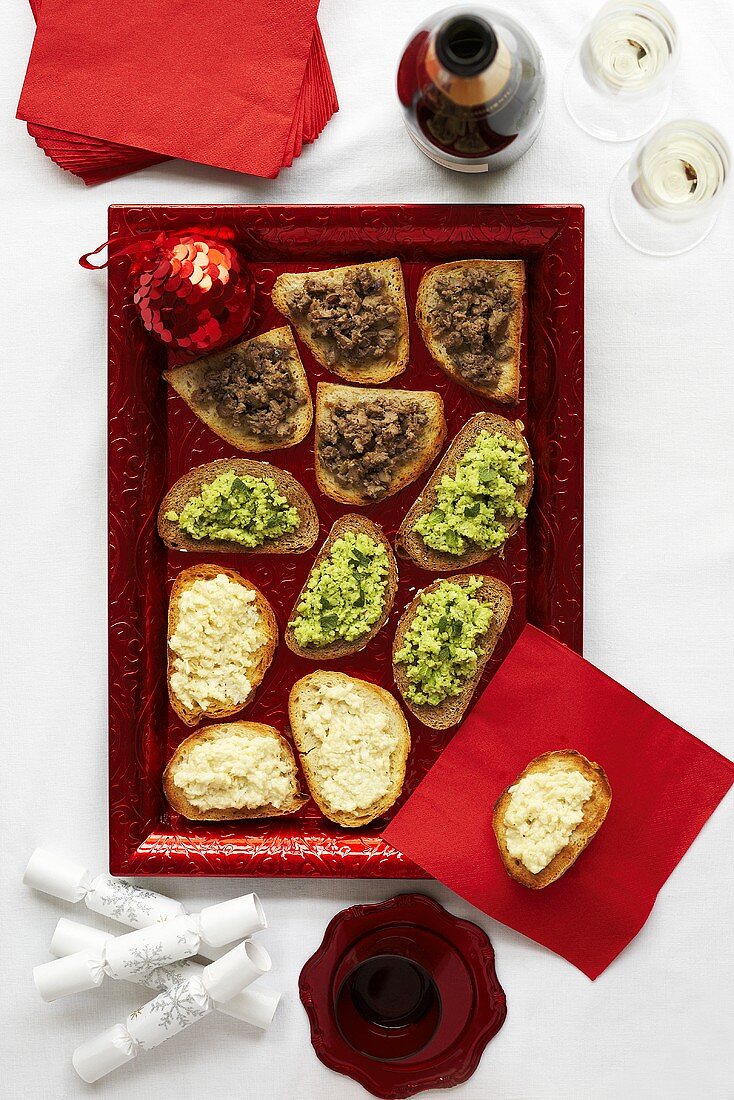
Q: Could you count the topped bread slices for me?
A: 12